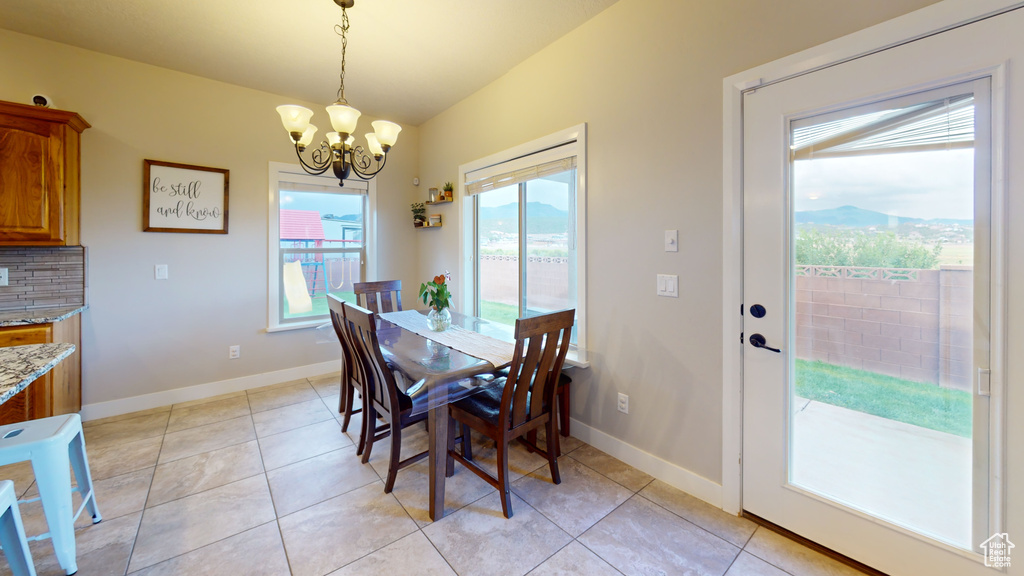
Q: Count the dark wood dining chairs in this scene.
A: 4